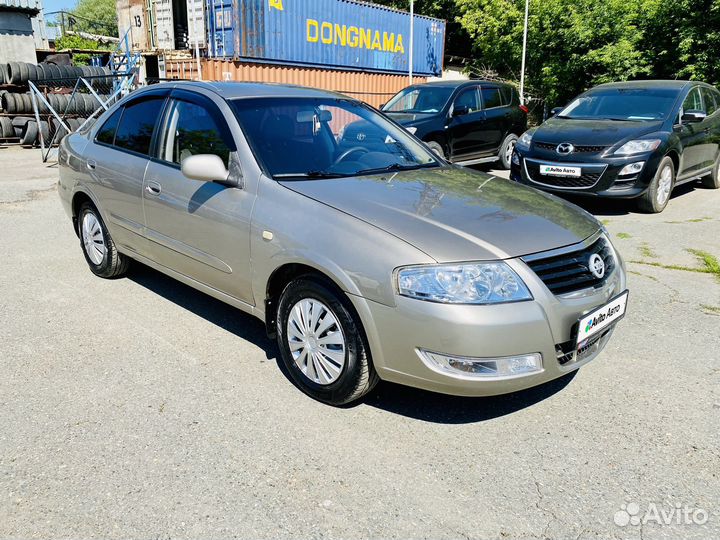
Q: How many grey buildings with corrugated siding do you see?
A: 1